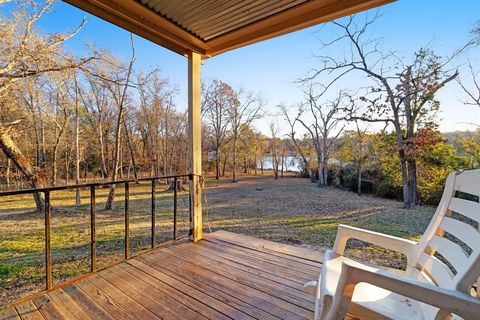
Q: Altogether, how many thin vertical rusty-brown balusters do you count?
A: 5